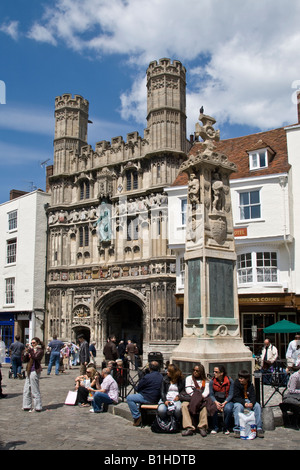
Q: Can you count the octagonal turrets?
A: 2